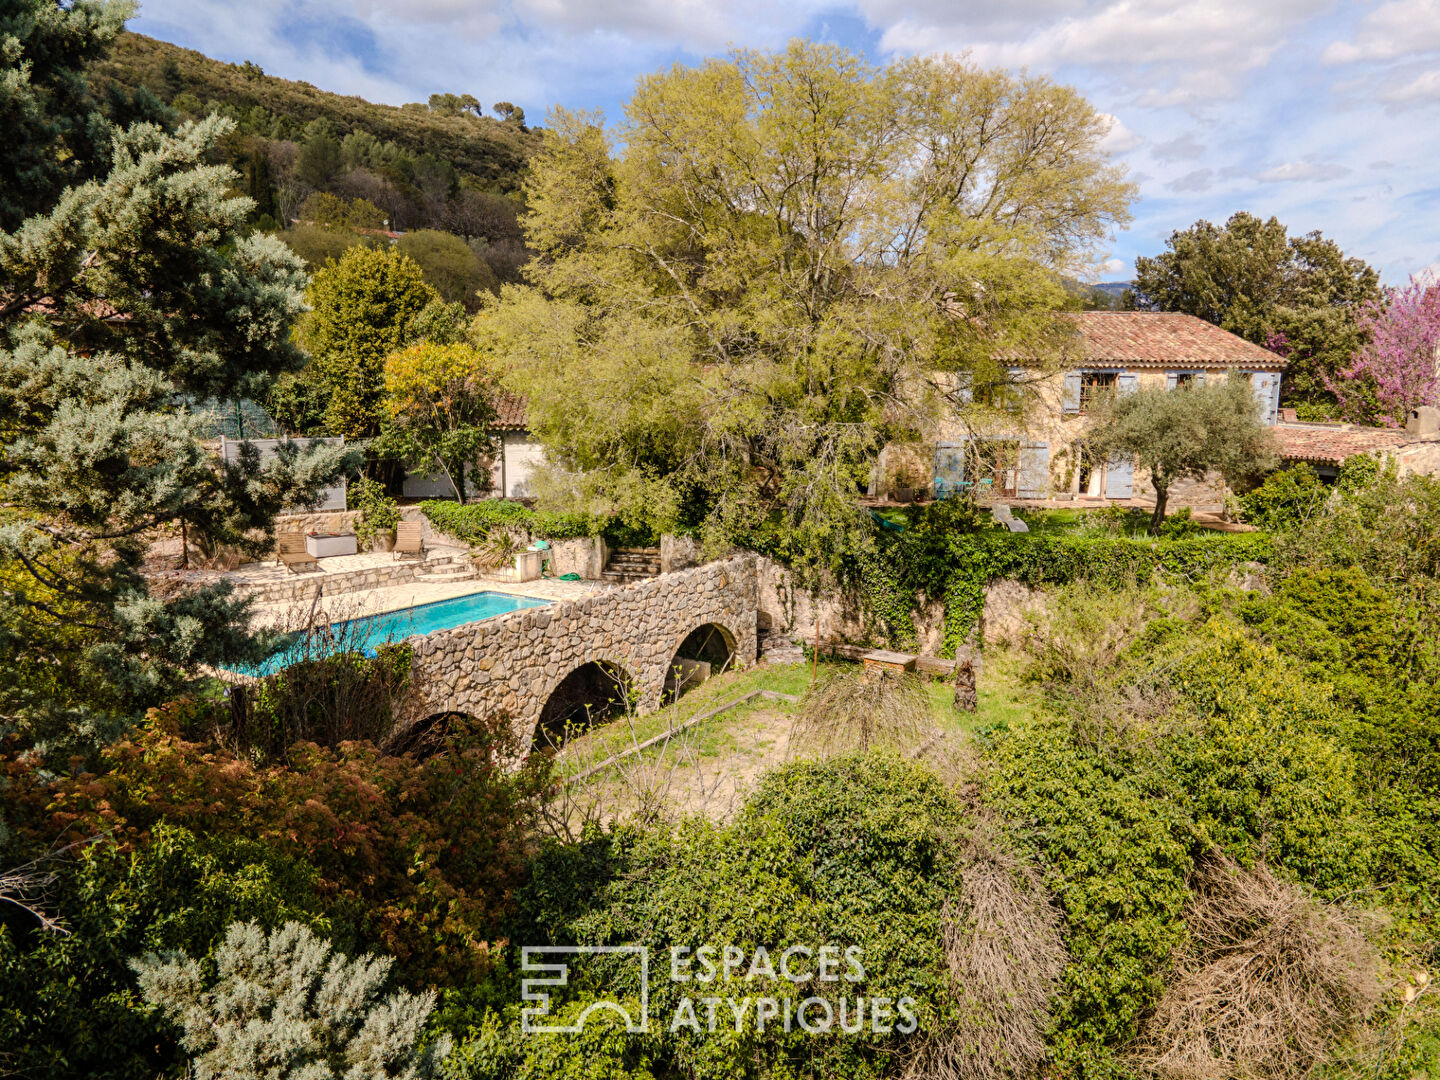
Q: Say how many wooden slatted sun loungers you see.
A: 2